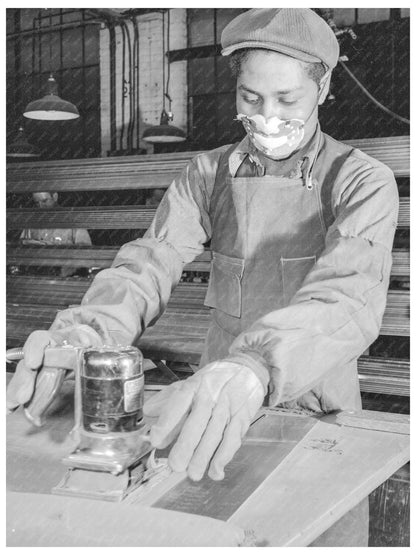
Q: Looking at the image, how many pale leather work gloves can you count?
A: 2